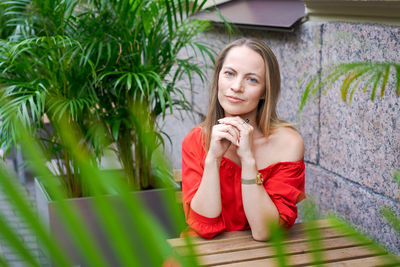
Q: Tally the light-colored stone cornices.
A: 1